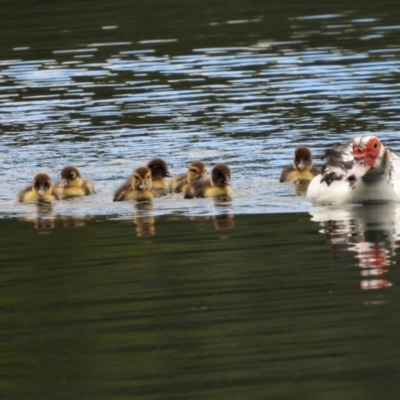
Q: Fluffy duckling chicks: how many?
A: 7